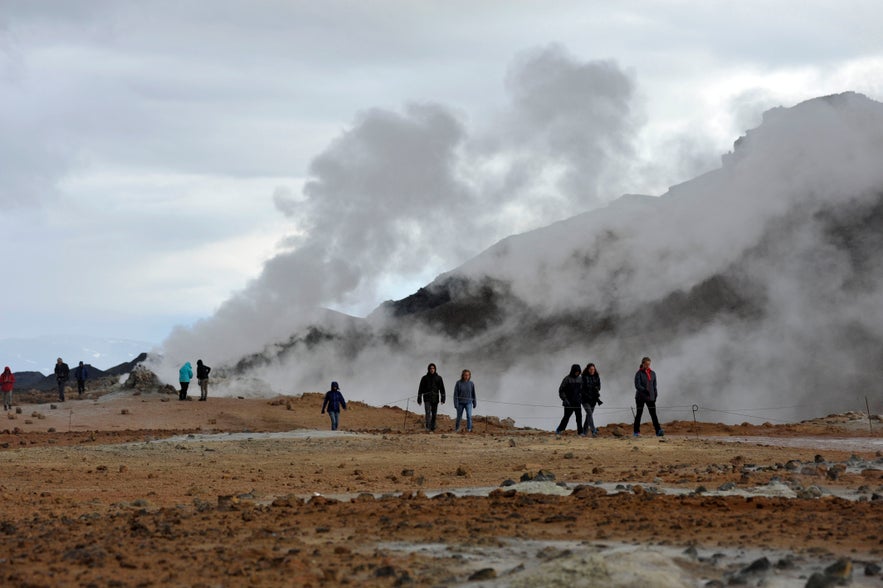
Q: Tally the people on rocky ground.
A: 11